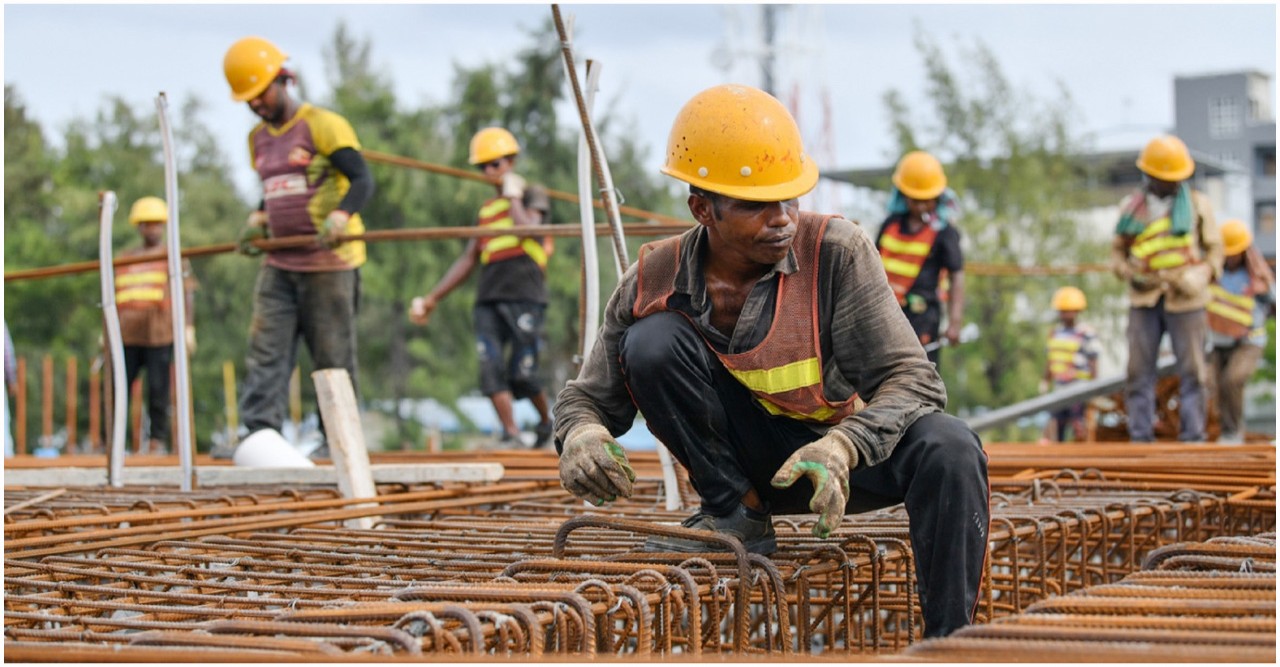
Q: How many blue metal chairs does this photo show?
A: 0